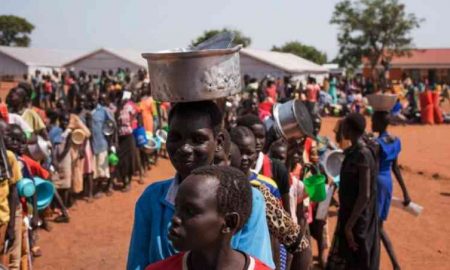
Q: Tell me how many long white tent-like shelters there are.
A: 3